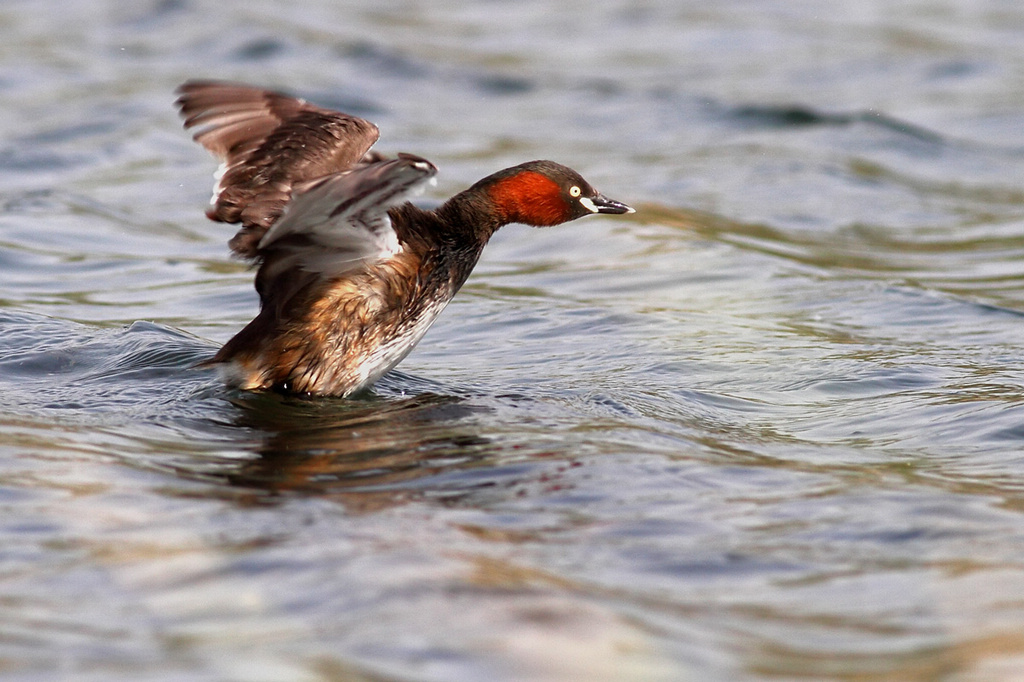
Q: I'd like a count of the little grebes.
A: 1